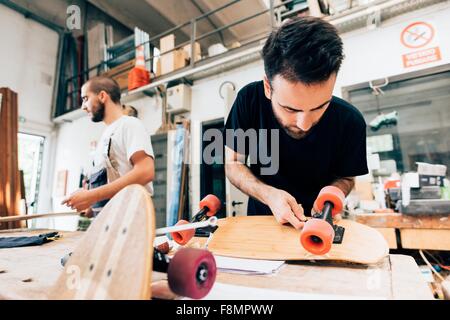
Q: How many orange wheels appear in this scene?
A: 4